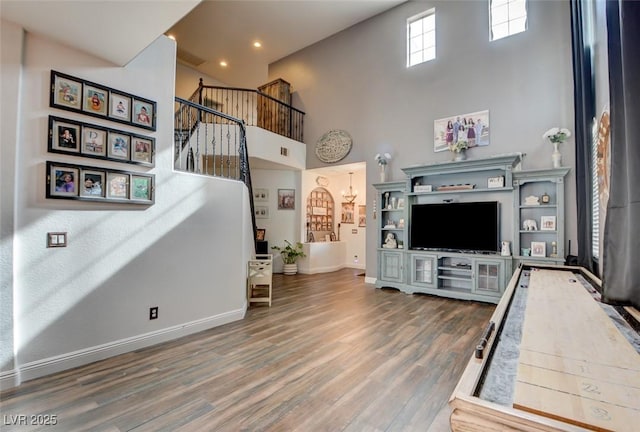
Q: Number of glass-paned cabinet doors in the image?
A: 2